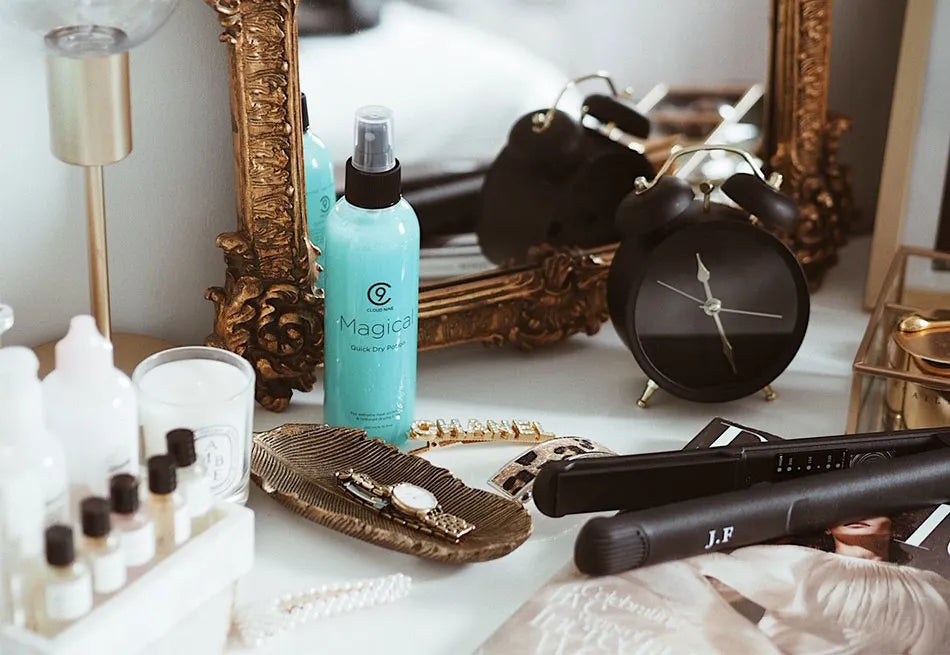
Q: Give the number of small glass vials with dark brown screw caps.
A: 5